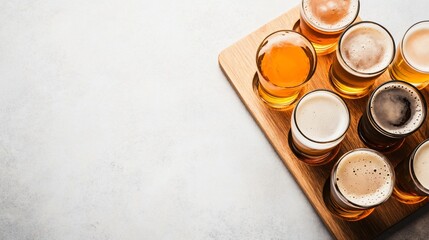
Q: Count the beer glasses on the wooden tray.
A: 8